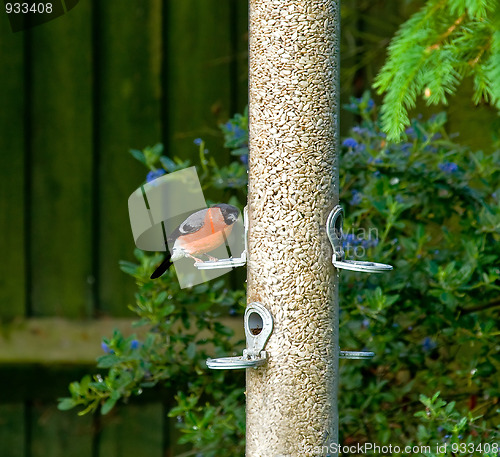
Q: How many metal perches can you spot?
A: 4